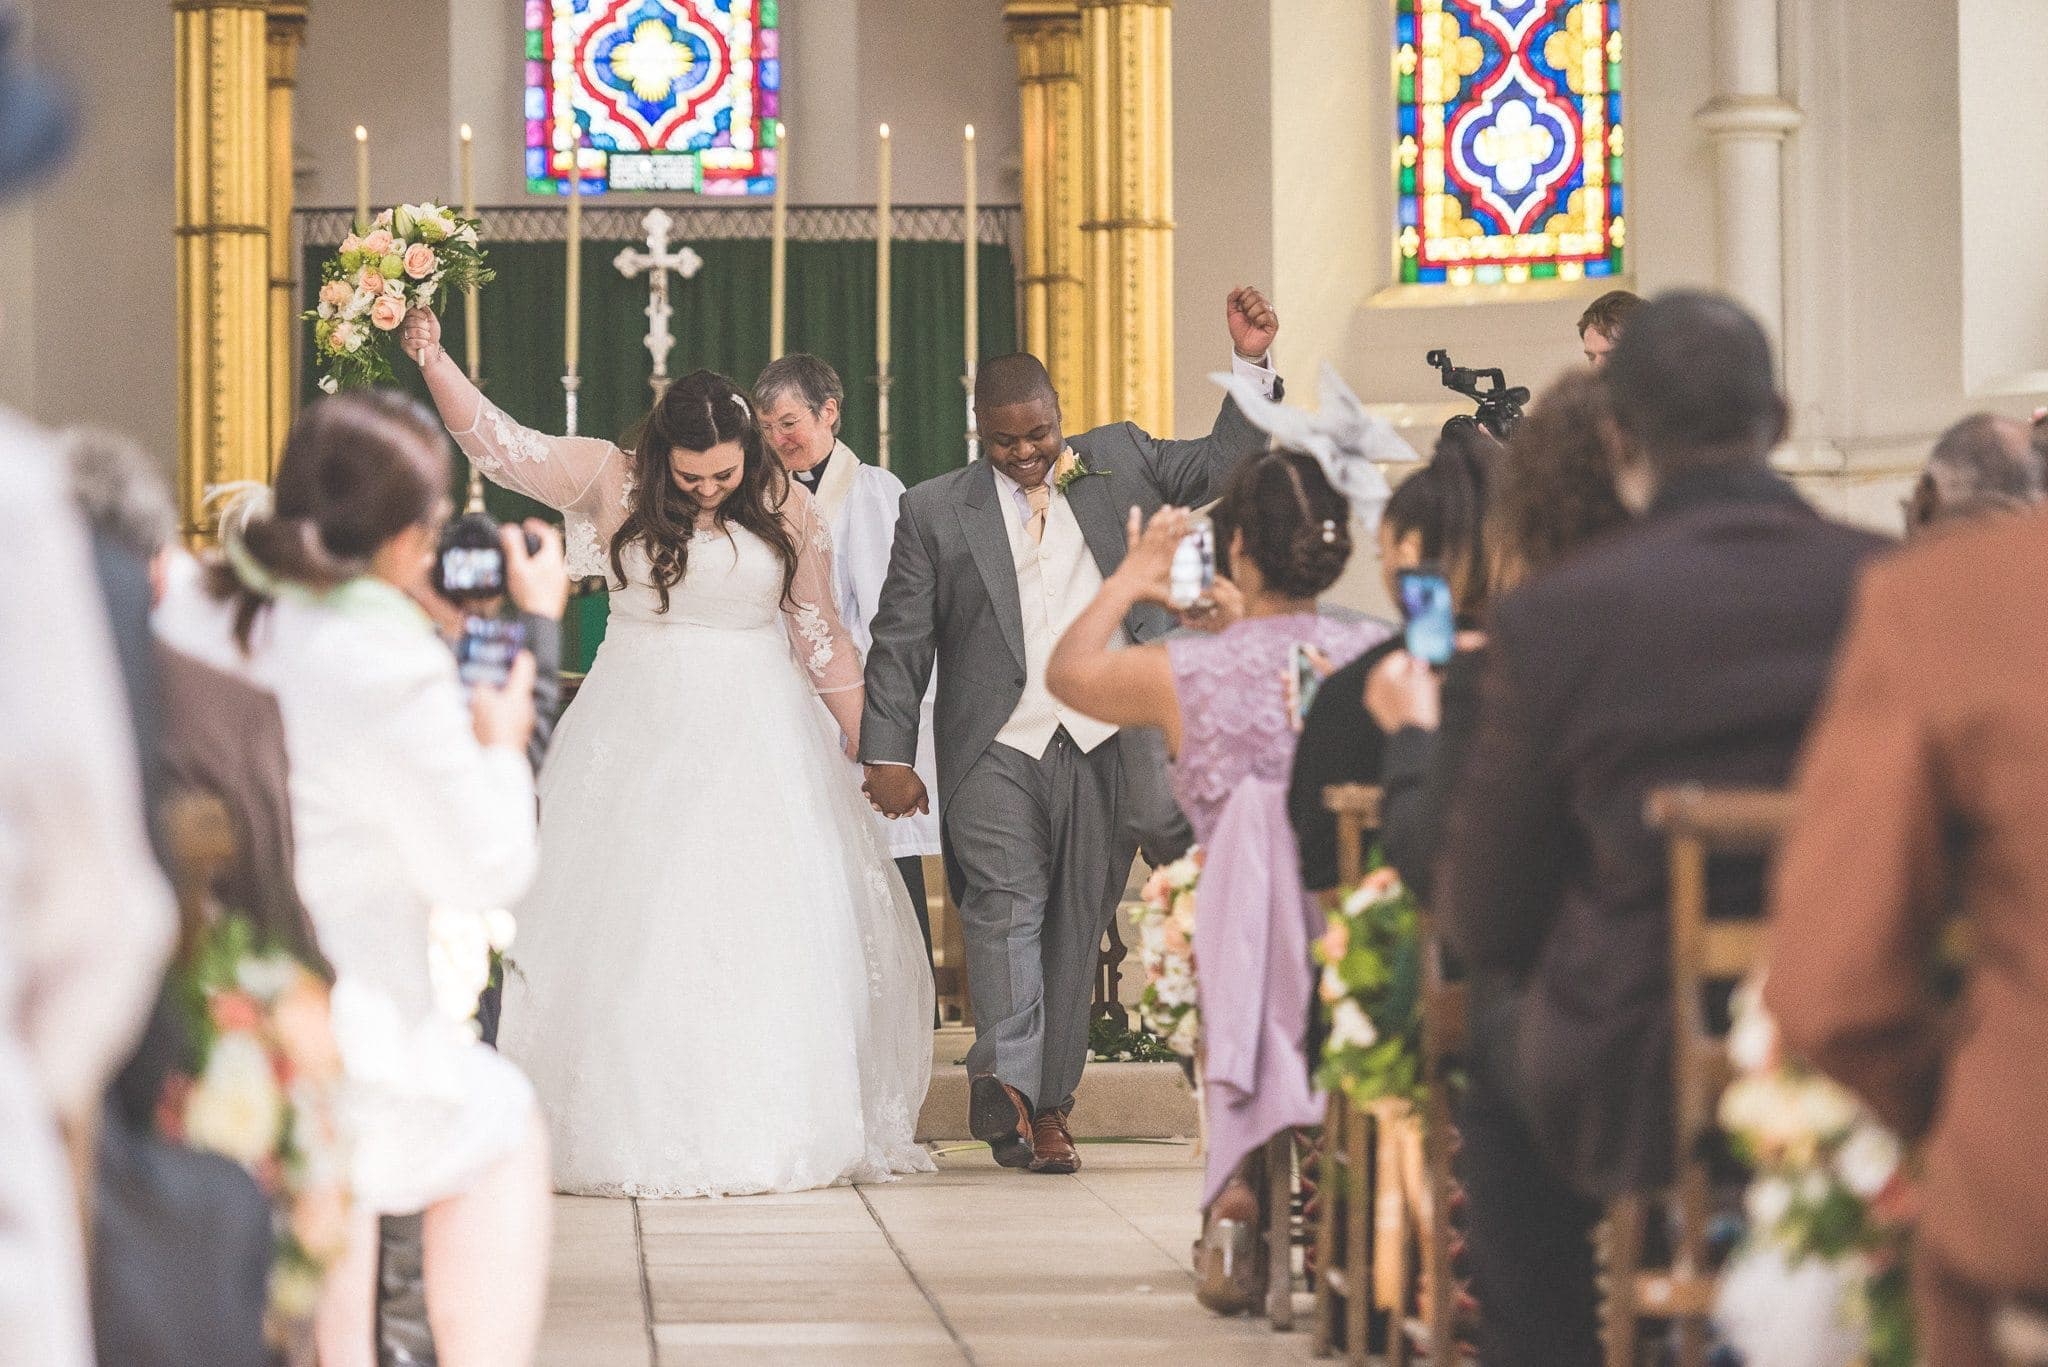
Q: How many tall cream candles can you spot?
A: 6